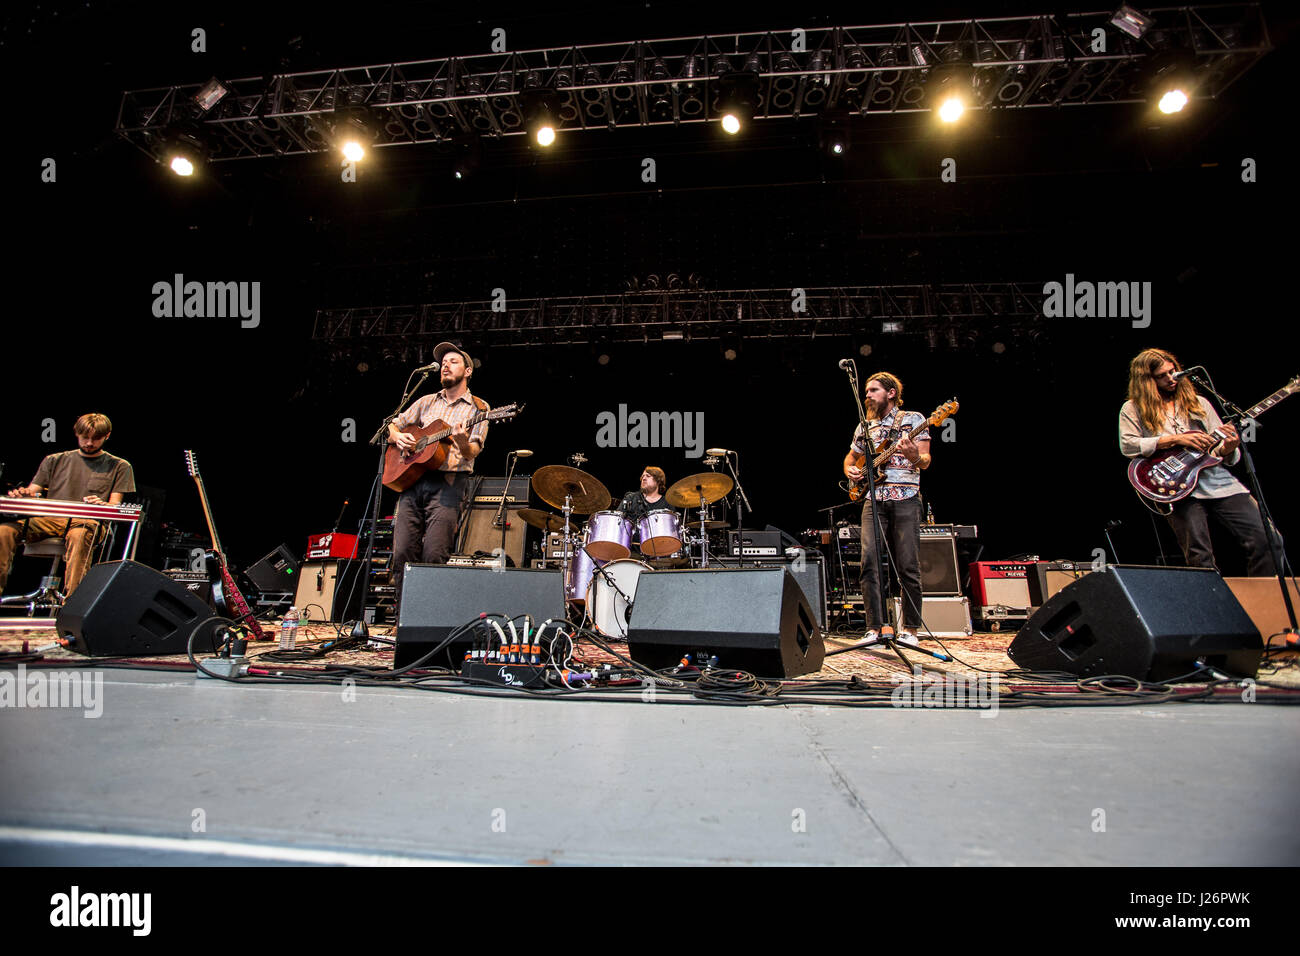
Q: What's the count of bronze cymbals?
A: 4